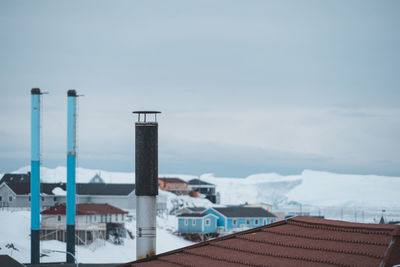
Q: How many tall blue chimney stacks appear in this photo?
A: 2